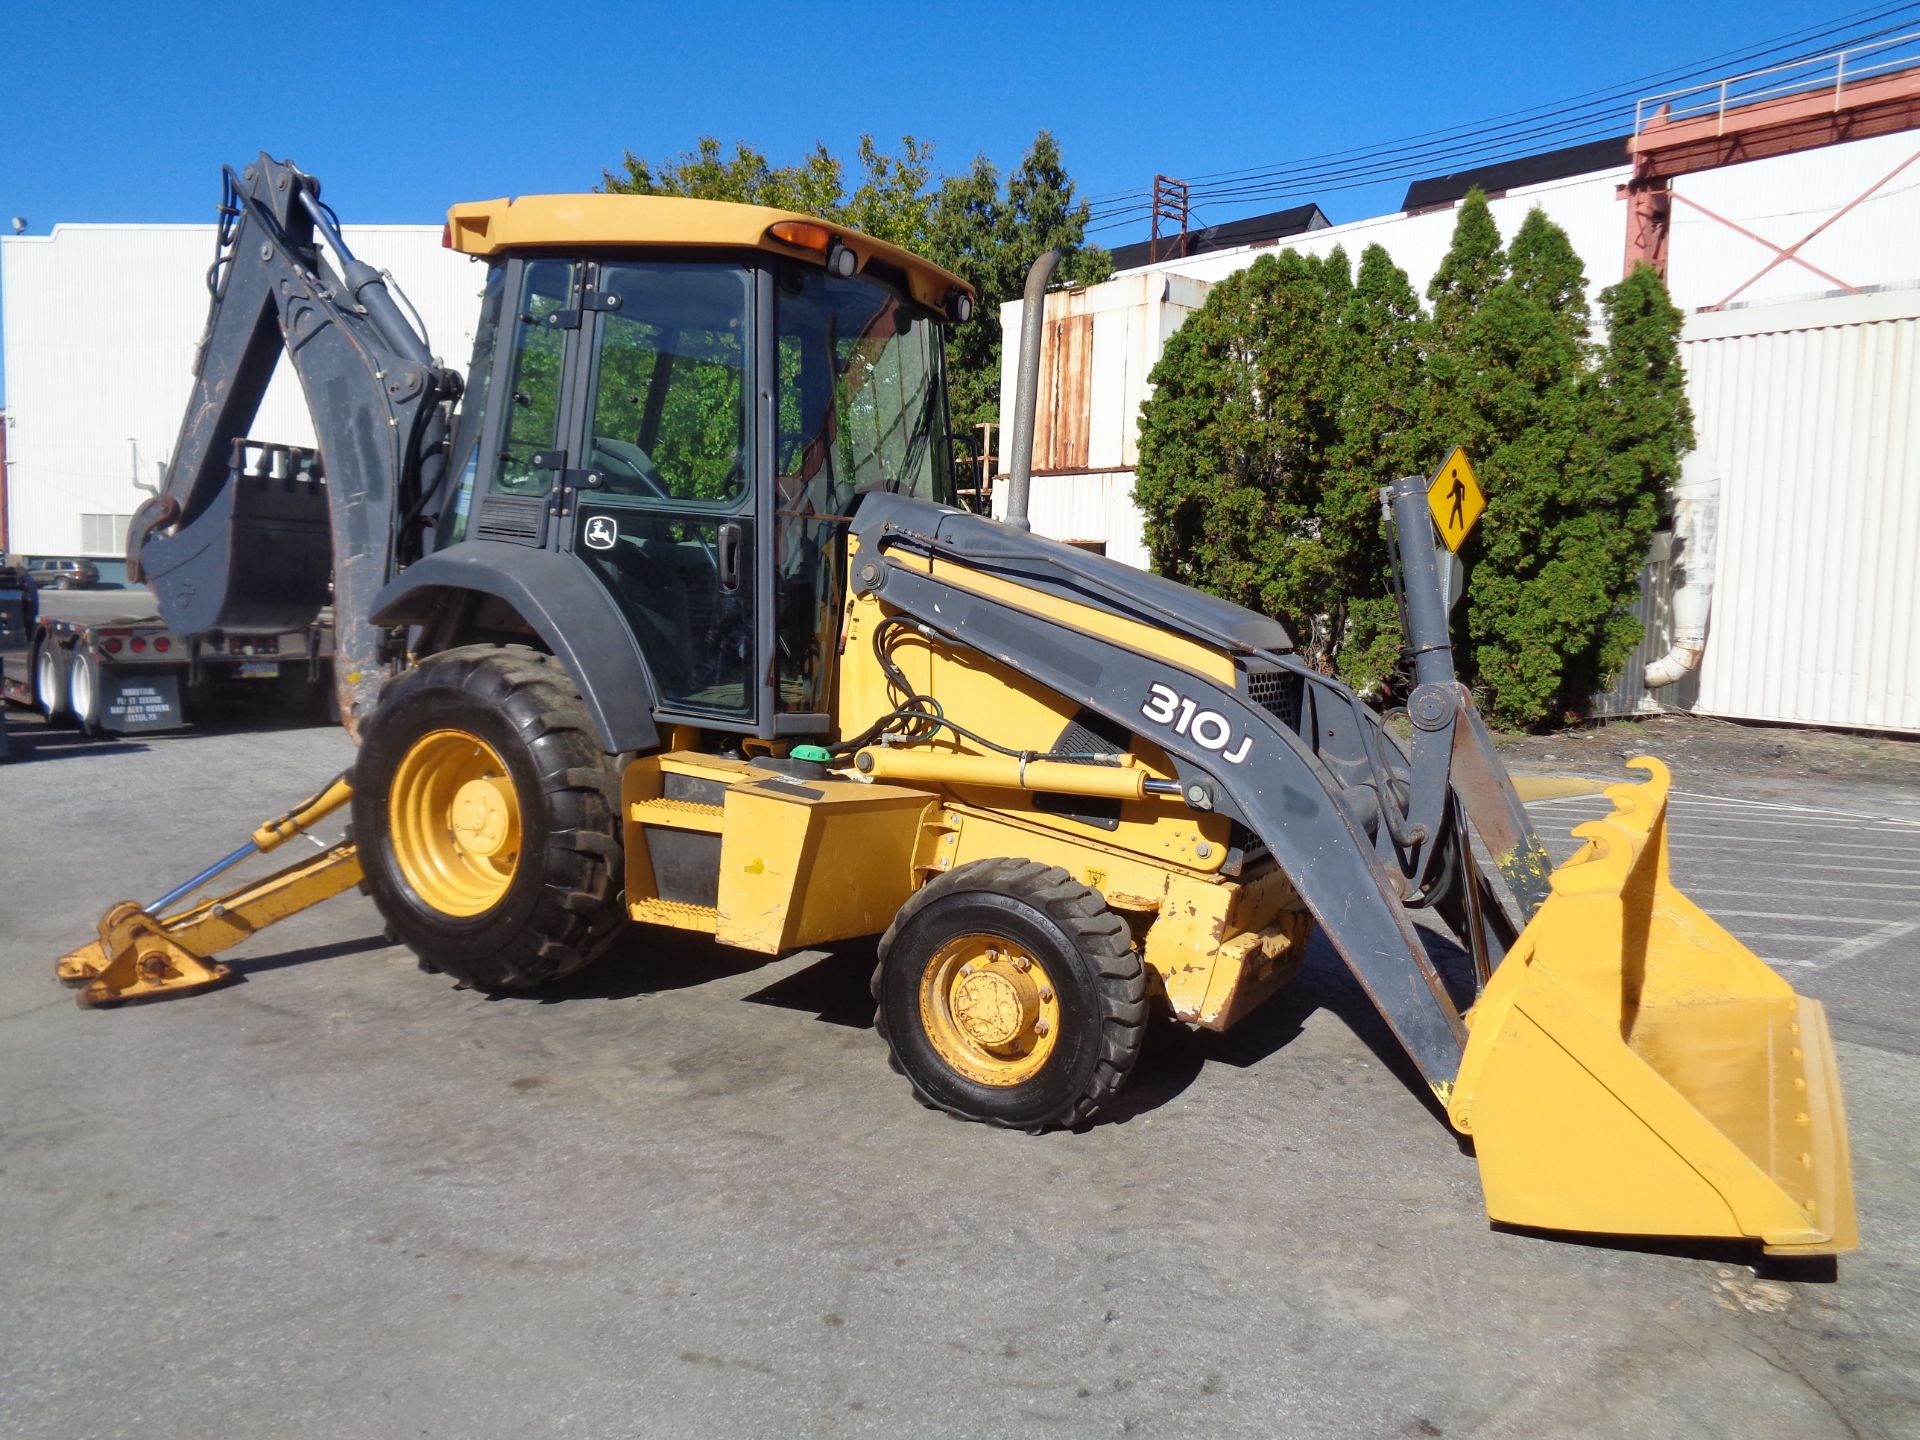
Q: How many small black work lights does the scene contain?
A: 2